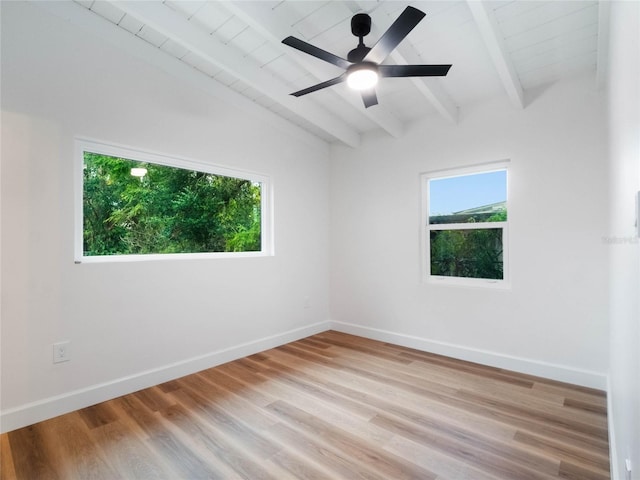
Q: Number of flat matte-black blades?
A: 5